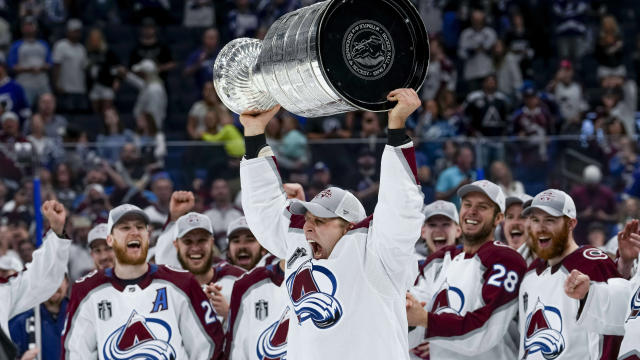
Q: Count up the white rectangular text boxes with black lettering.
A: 0